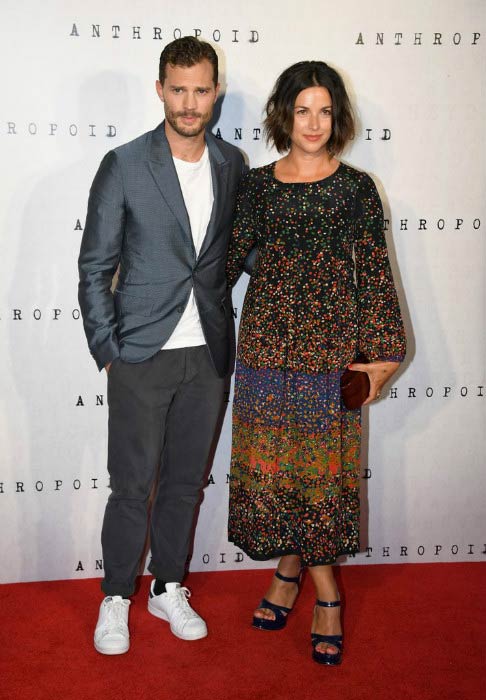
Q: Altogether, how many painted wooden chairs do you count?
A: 0